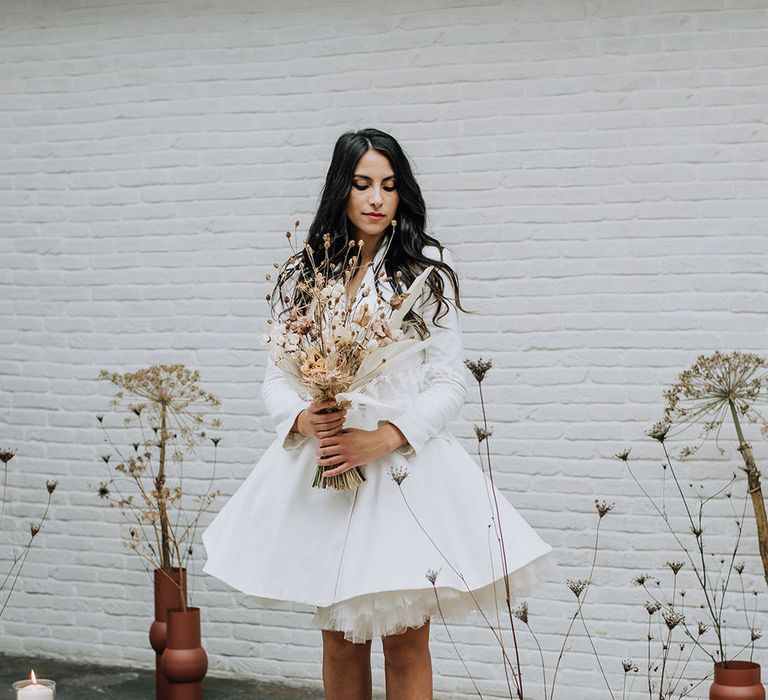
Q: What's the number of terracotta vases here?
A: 3